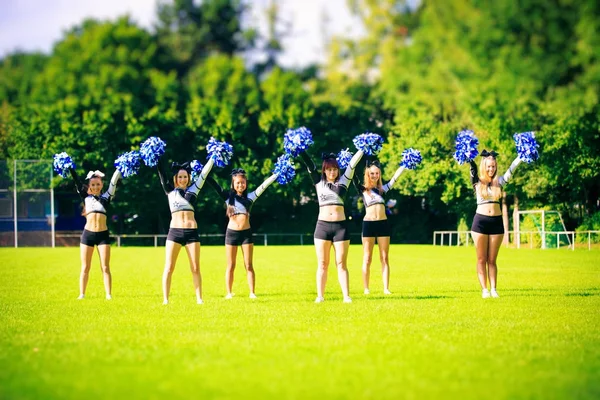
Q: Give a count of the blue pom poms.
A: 12